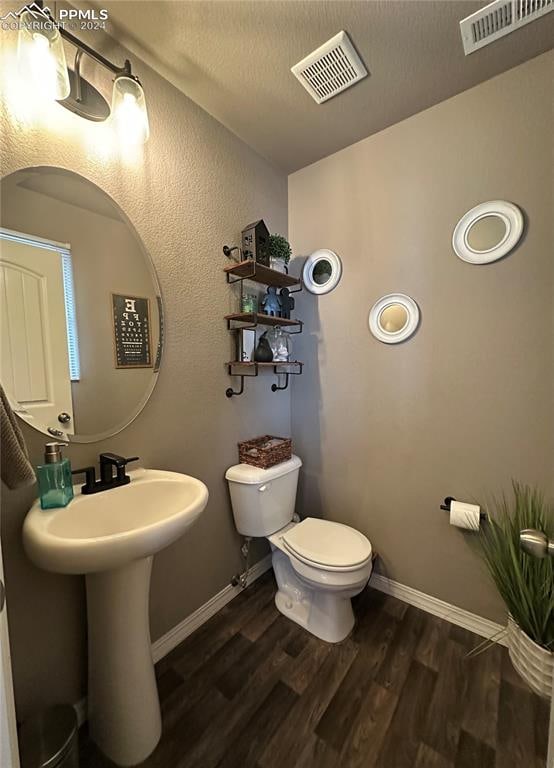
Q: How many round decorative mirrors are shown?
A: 3